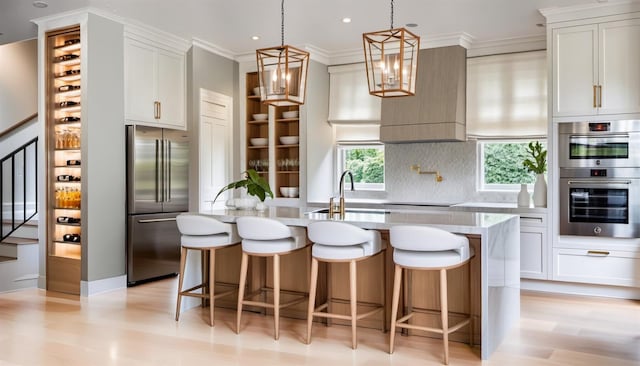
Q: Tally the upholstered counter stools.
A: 4